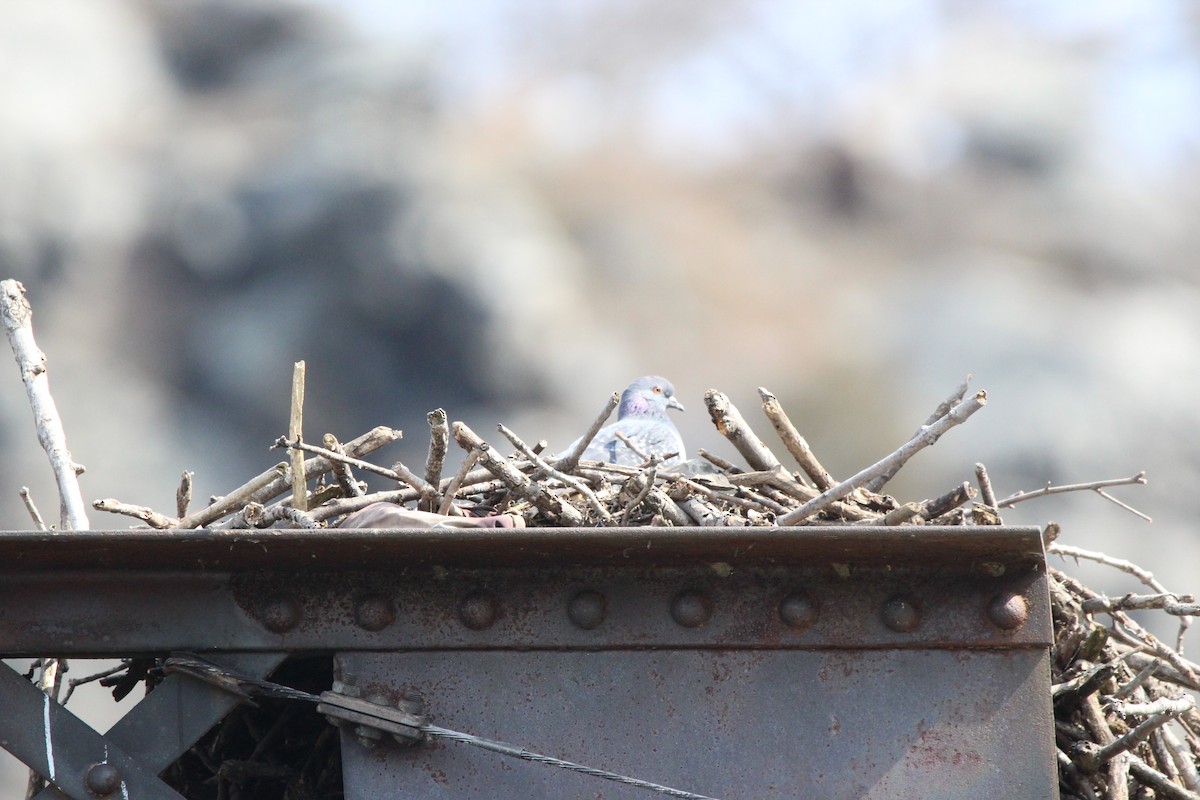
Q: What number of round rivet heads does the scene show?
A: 9